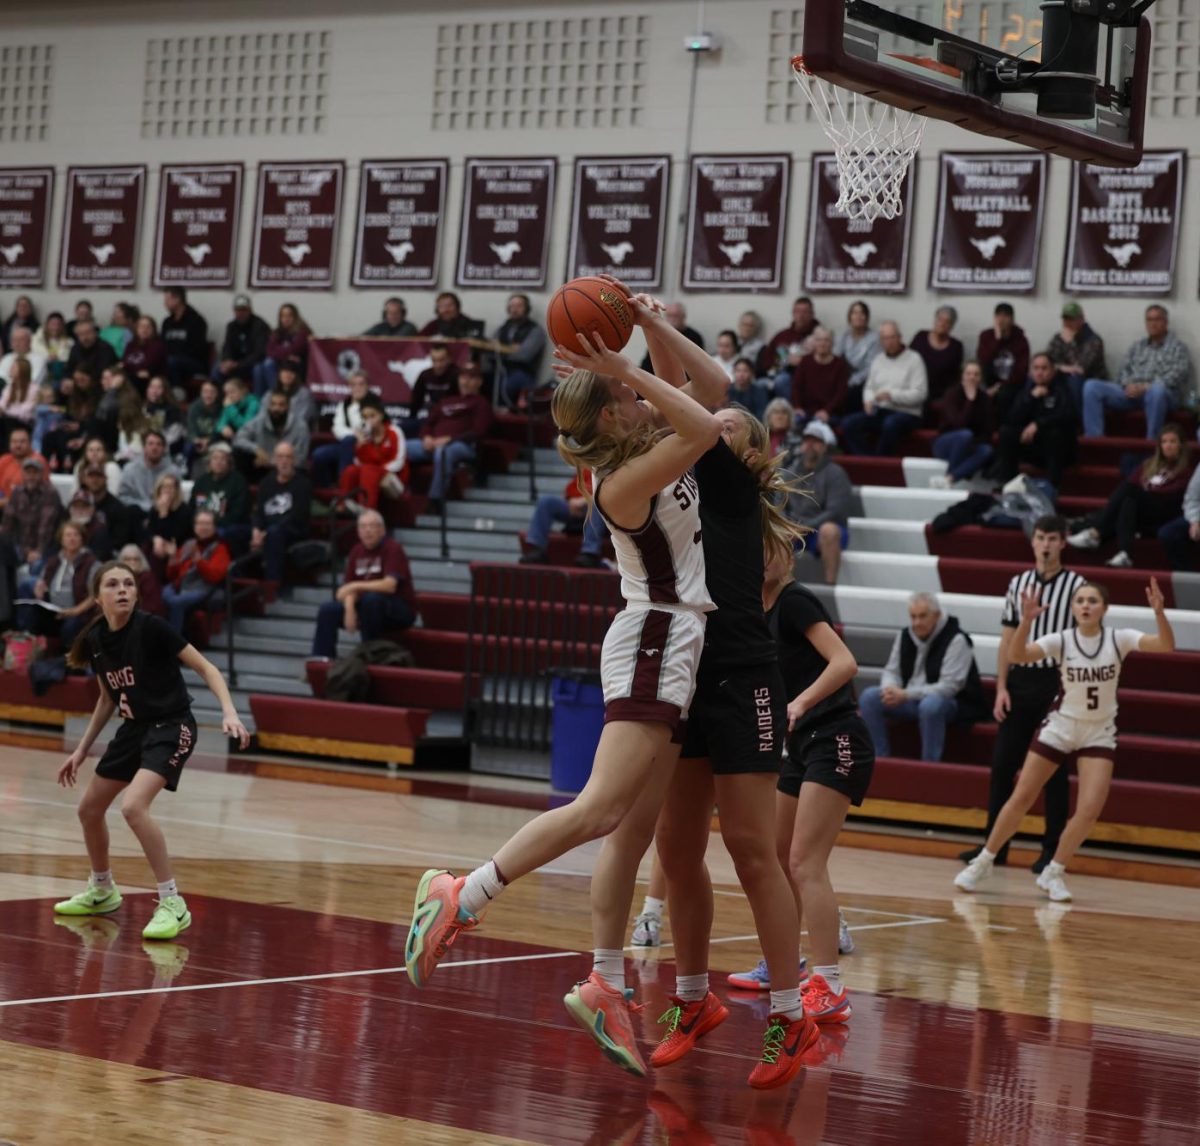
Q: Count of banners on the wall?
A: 11